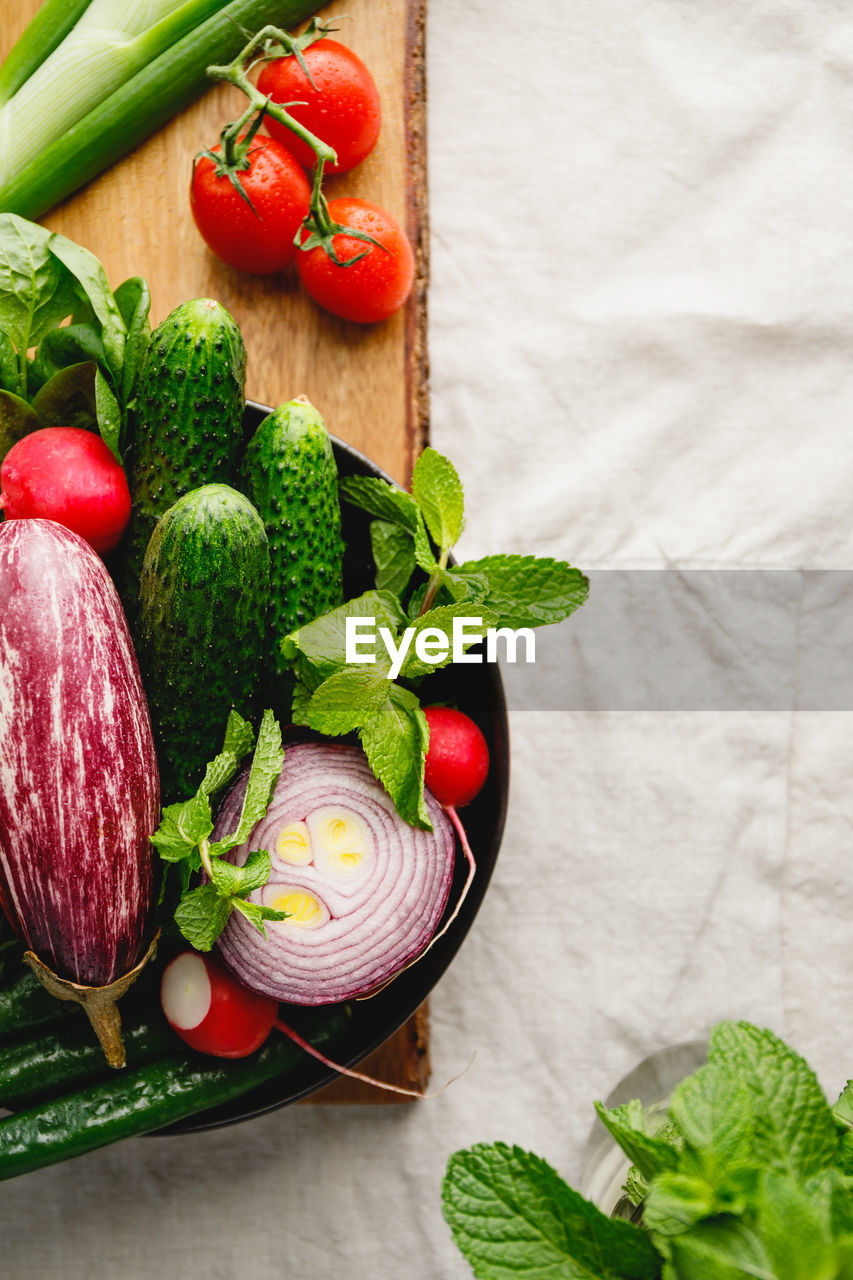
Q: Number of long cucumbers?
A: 3